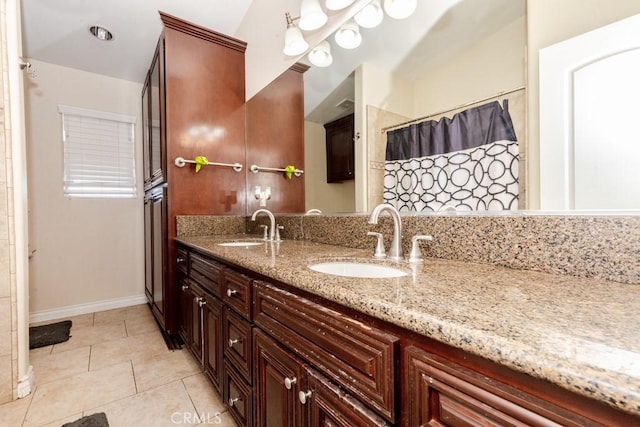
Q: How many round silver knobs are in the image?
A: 9